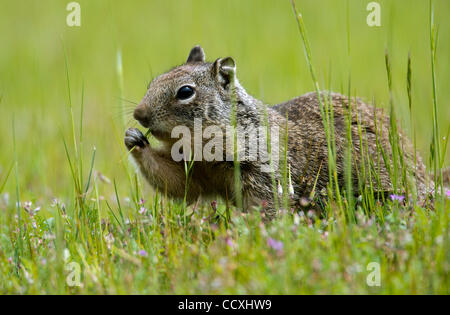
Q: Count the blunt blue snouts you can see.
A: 0